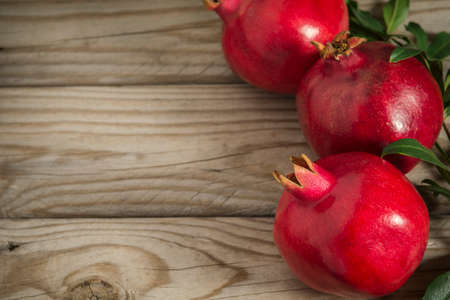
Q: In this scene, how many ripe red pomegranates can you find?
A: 3